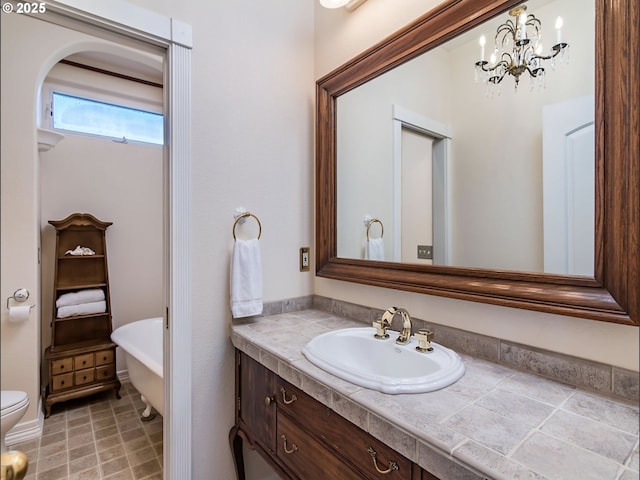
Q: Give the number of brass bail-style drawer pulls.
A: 3